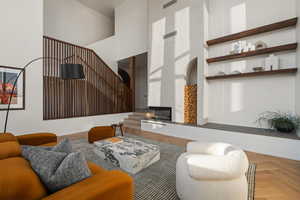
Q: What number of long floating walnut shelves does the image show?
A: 3